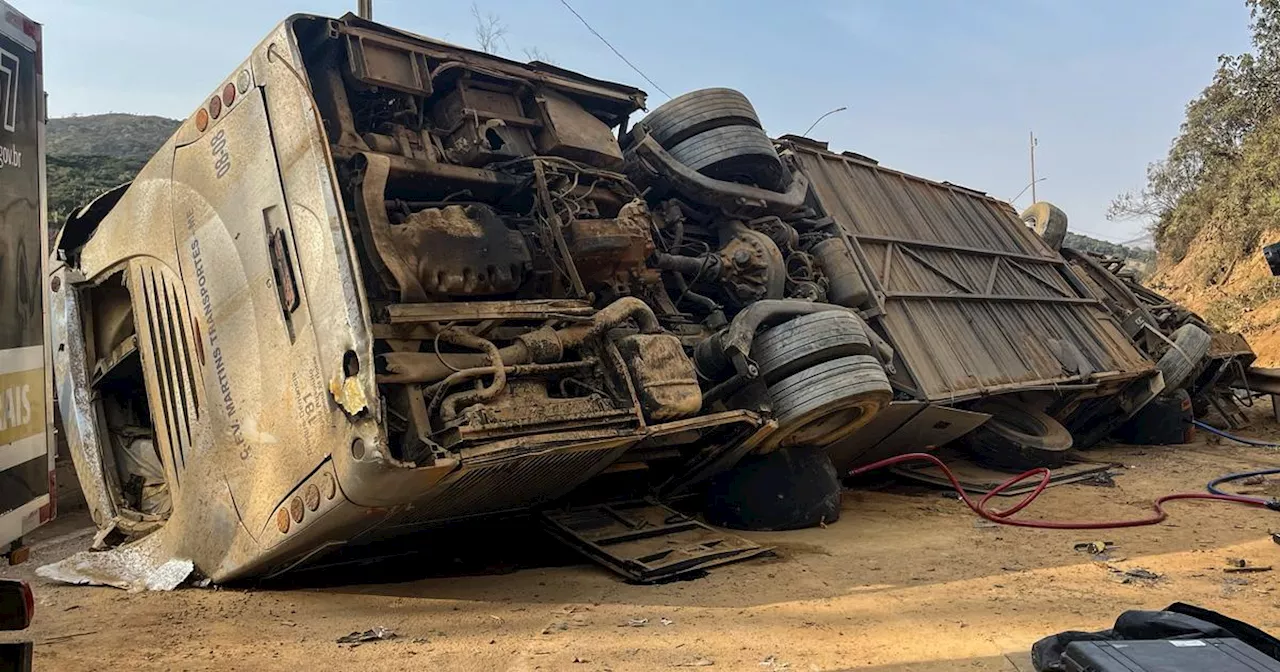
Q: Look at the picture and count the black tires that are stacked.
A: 4